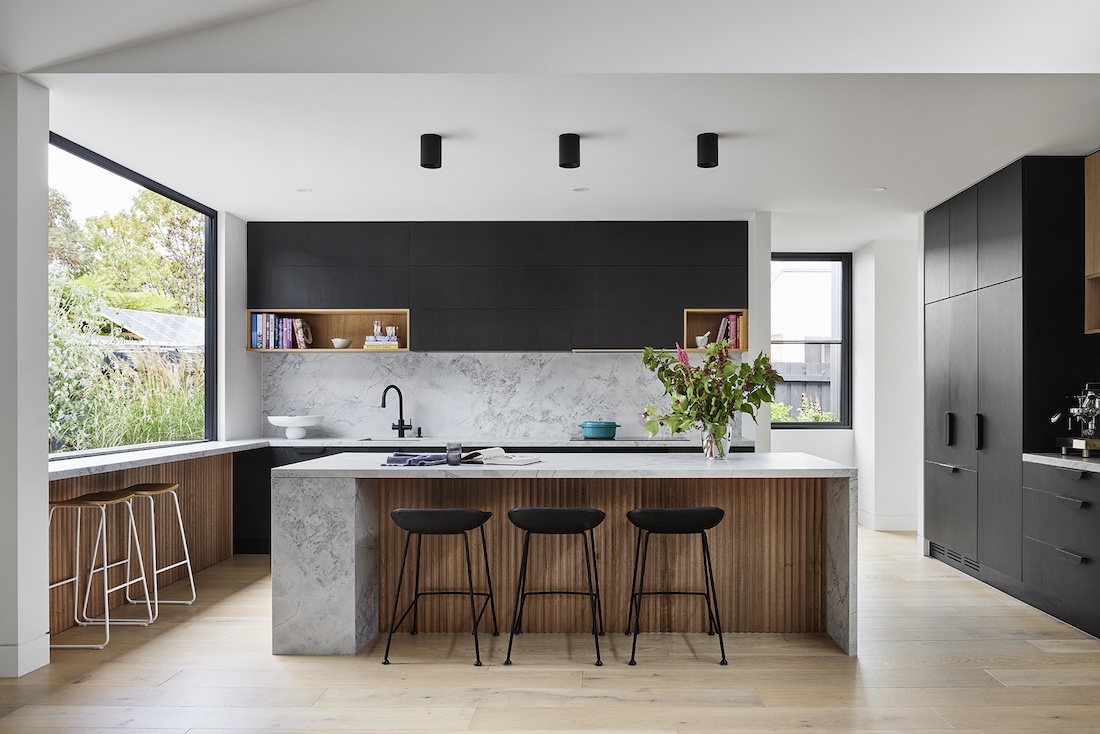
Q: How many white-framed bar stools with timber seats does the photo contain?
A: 2